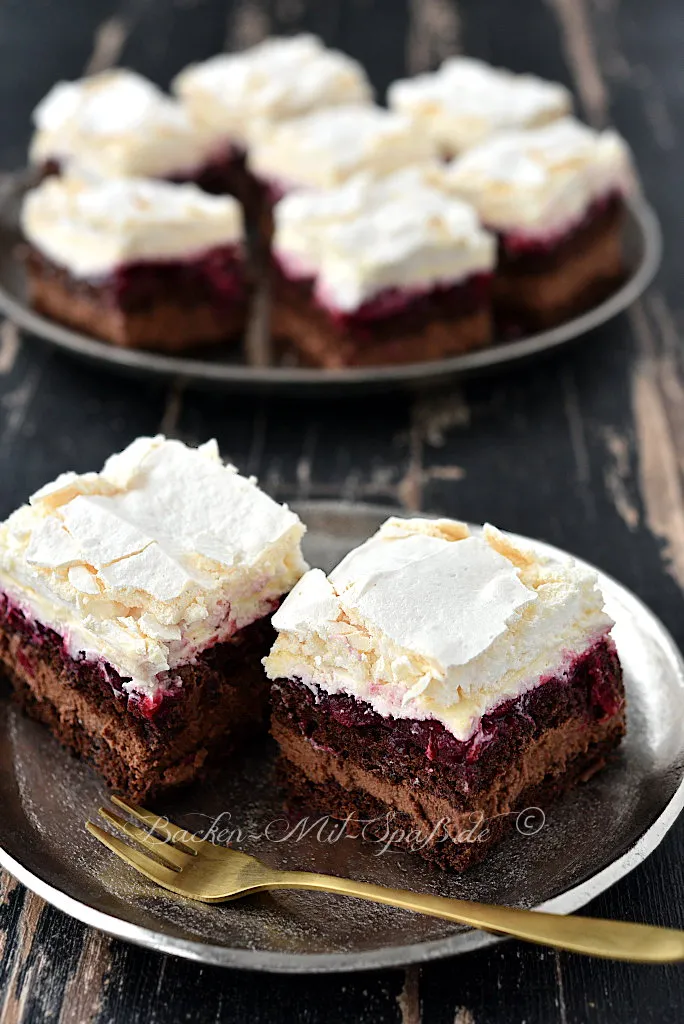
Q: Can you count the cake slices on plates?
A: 9